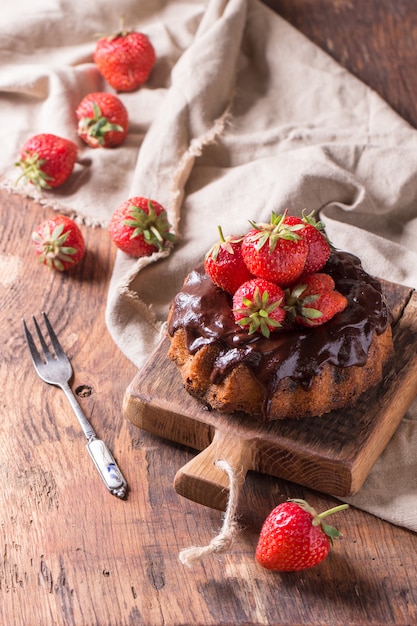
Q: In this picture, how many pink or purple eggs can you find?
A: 0